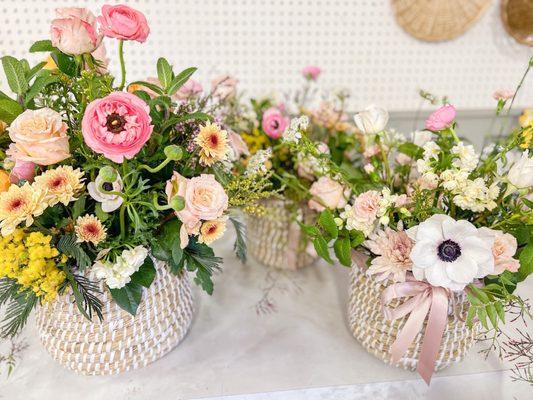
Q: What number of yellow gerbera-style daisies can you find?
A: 5